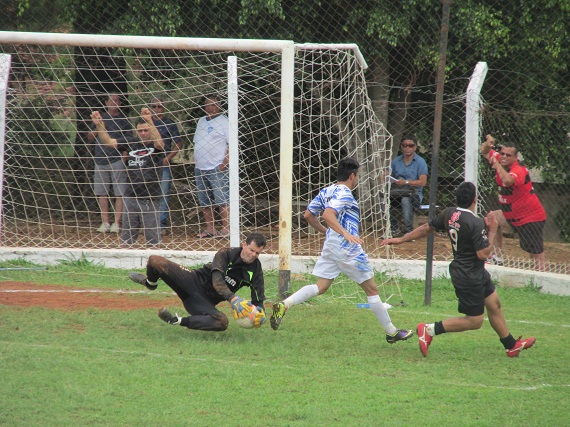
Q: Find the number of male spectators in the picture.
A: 6